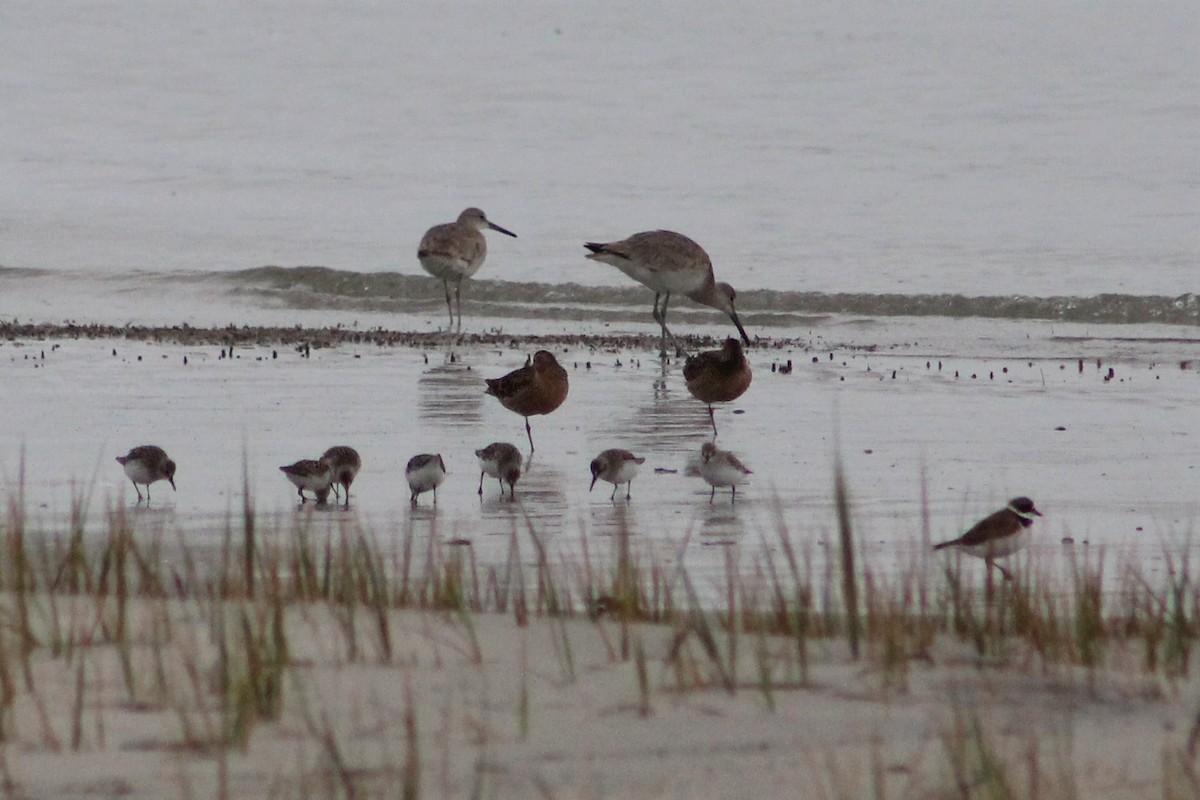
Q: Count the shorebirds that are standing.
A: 12